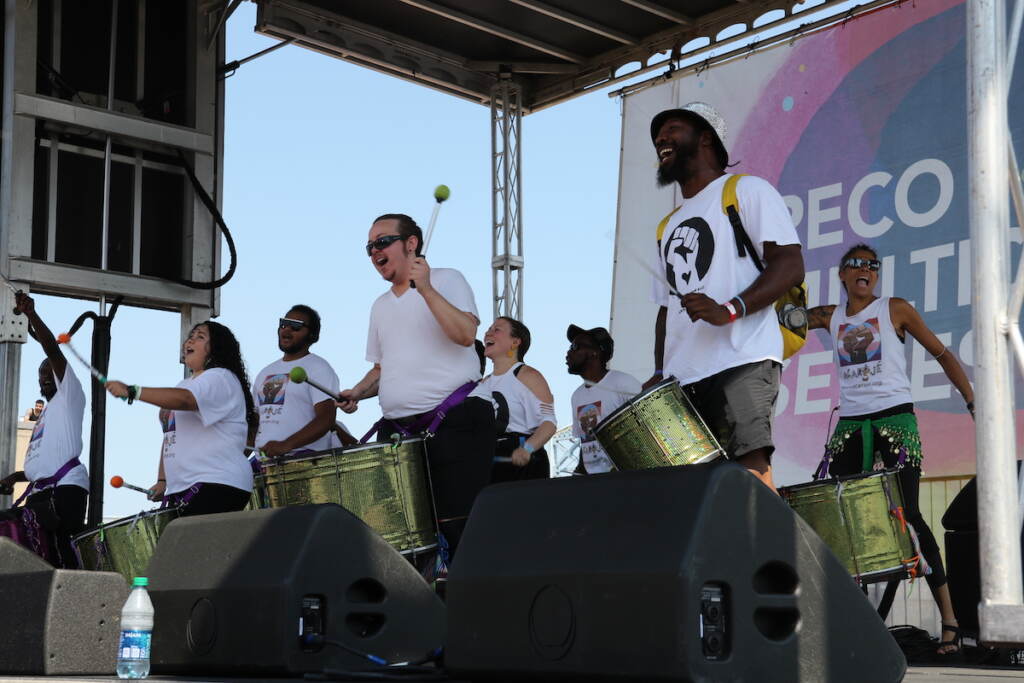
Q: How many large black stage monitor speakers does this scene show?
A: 3